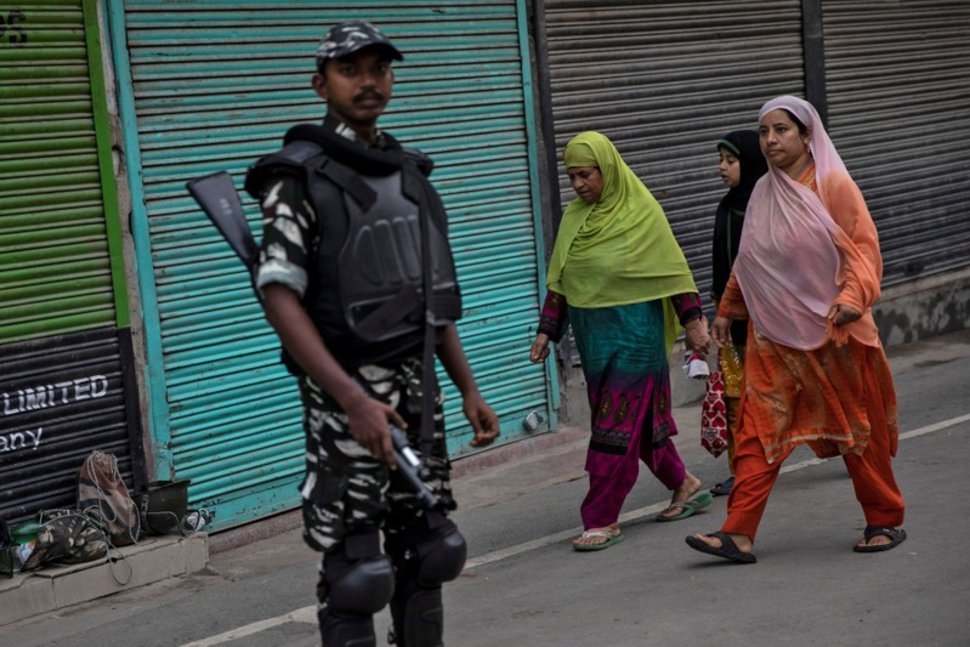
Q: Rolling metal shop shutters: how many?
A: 4